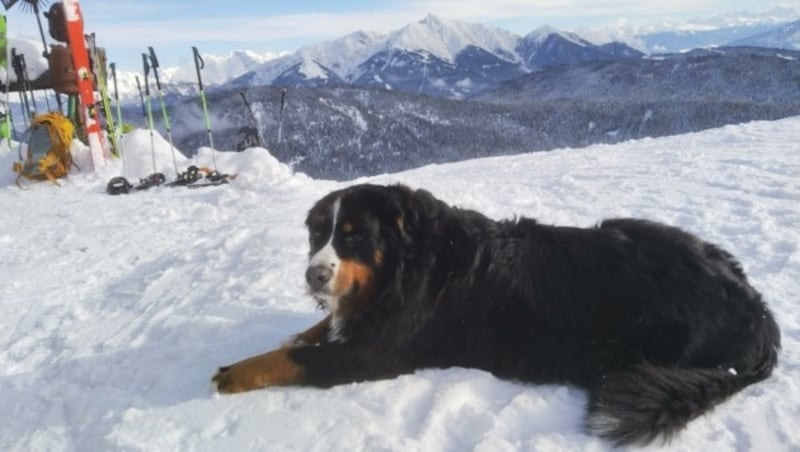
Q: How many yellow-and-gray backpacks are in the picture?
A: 1